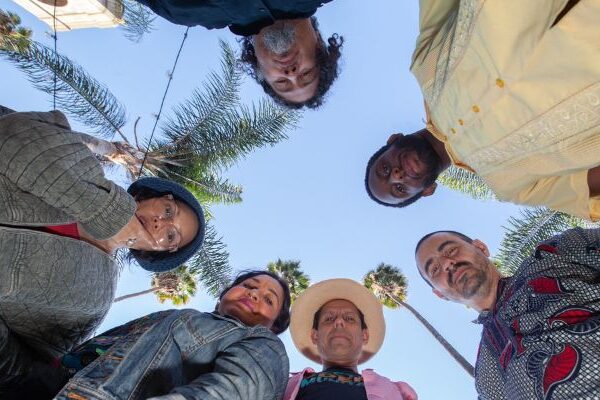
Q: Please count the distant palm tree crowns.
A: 3